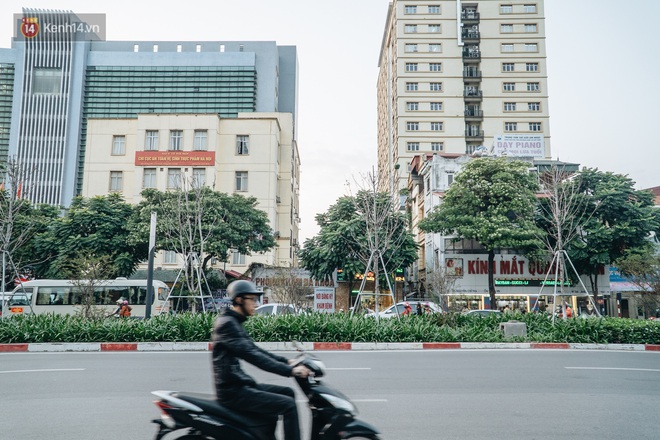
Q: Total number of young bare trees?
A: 4